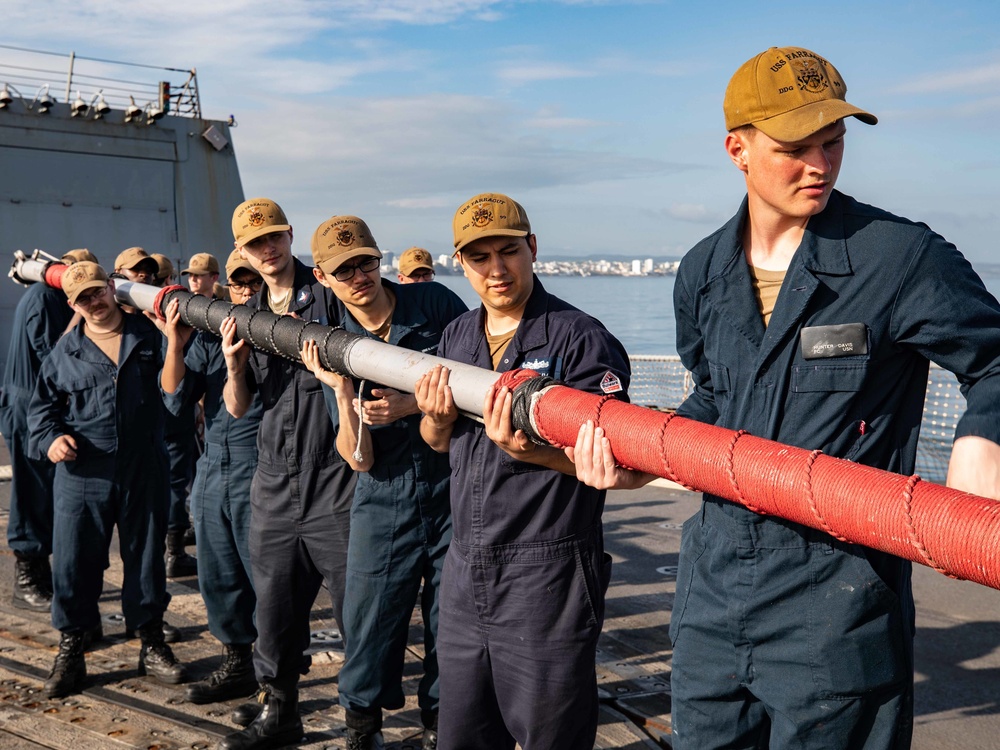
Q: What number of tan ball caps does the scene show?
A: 11